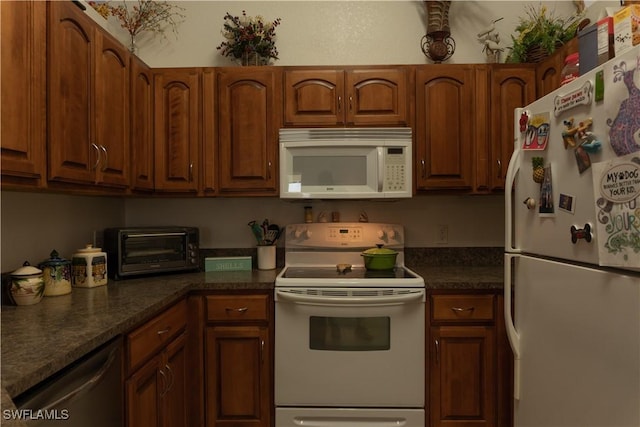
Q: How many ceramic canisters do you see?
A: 3